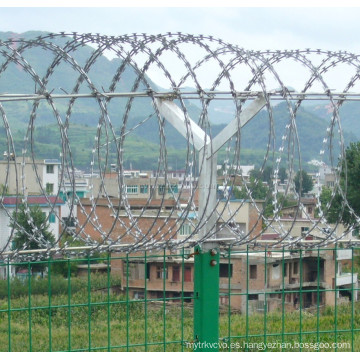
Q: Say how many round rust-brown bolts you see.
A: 2